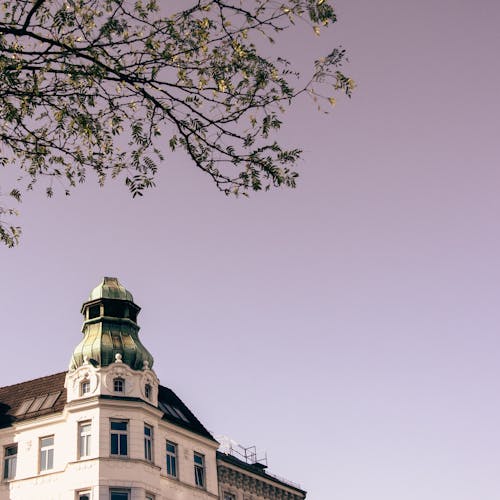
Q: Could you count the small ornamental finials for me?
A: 3